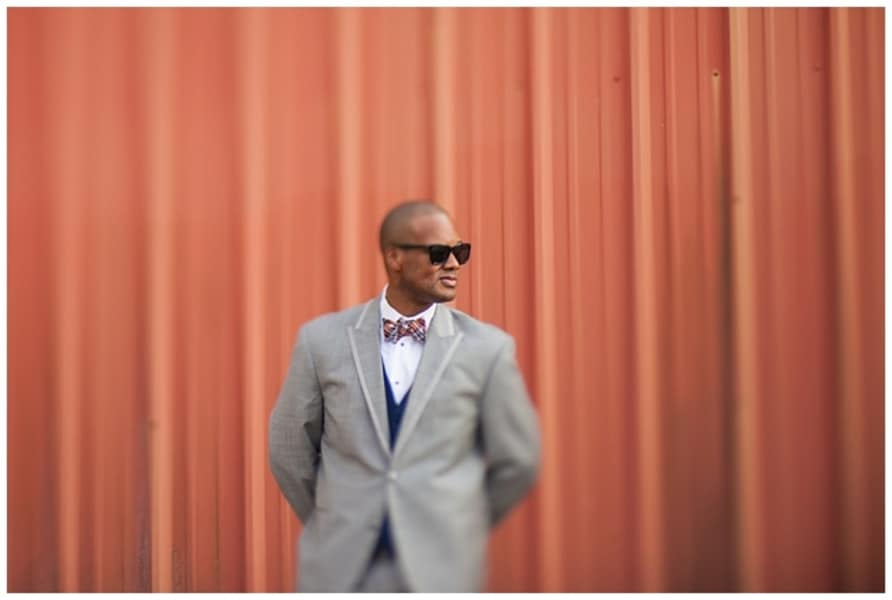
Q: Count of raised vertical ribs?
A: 9